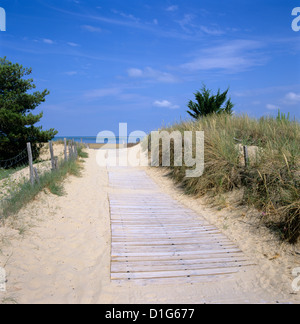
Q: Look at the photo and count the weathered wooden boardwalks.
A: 1